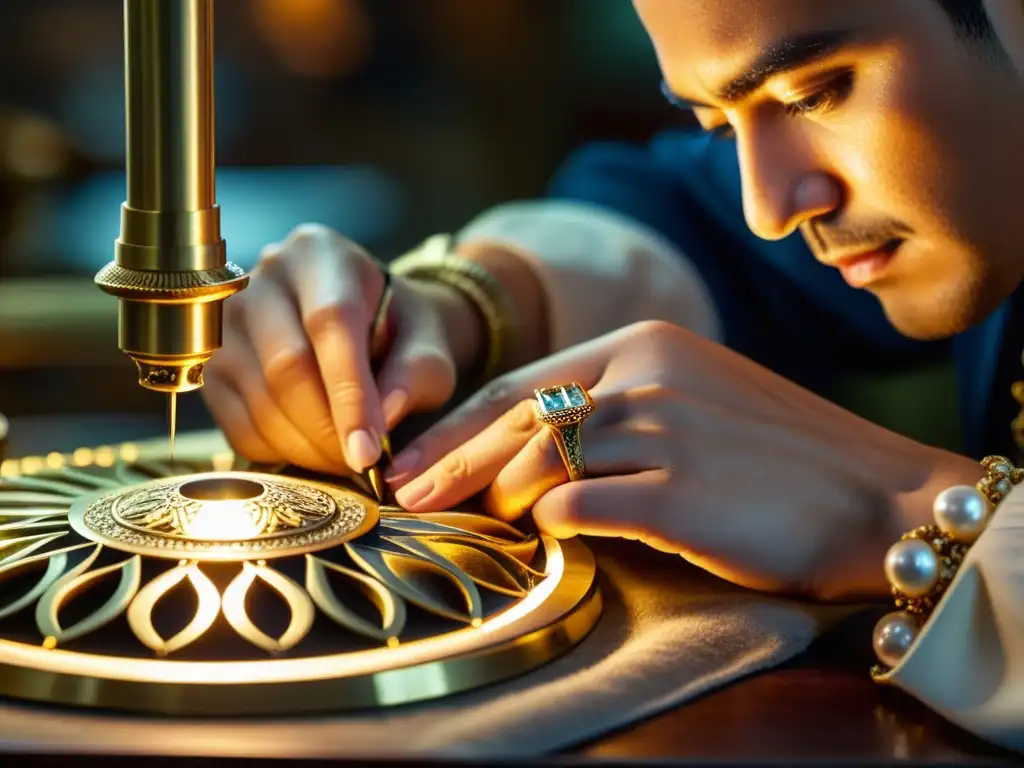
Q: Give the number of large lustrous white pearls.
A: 3